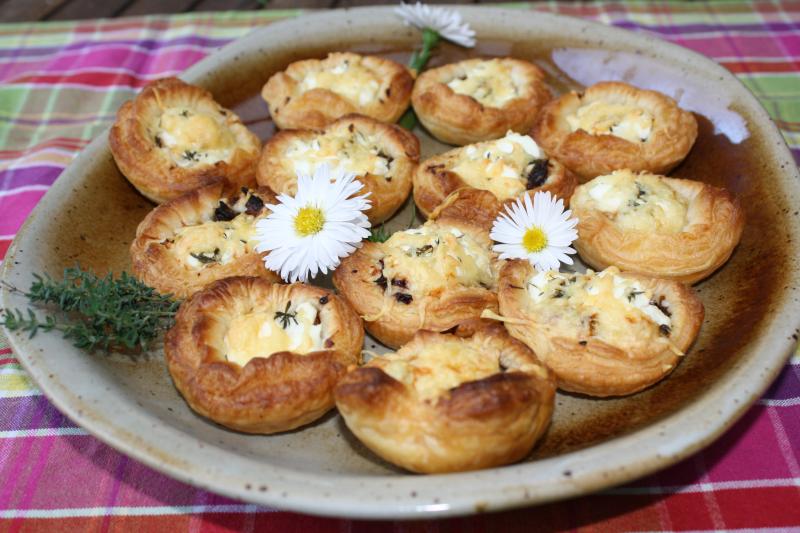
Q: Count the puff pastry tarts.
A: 12